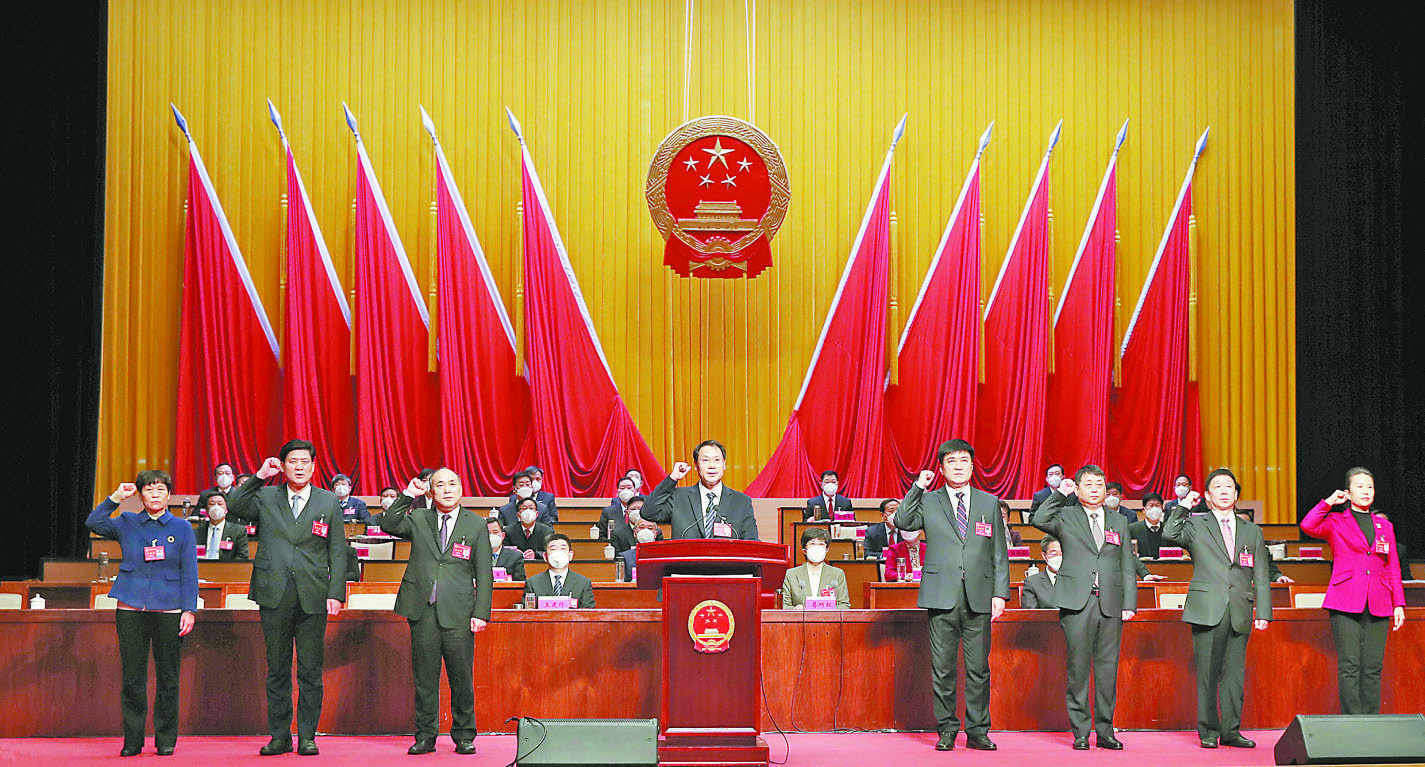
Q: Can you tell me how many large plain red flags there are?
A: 10